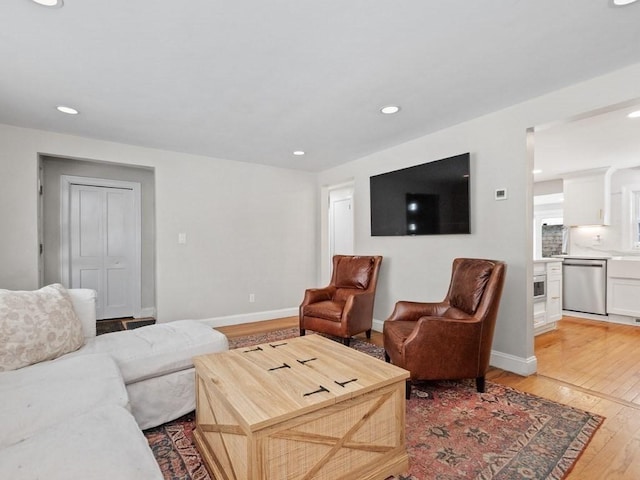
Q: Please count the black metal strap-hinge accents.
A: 6